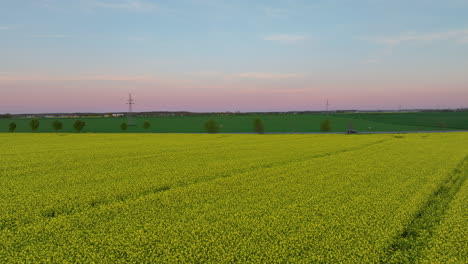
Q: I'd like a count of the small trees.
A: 9